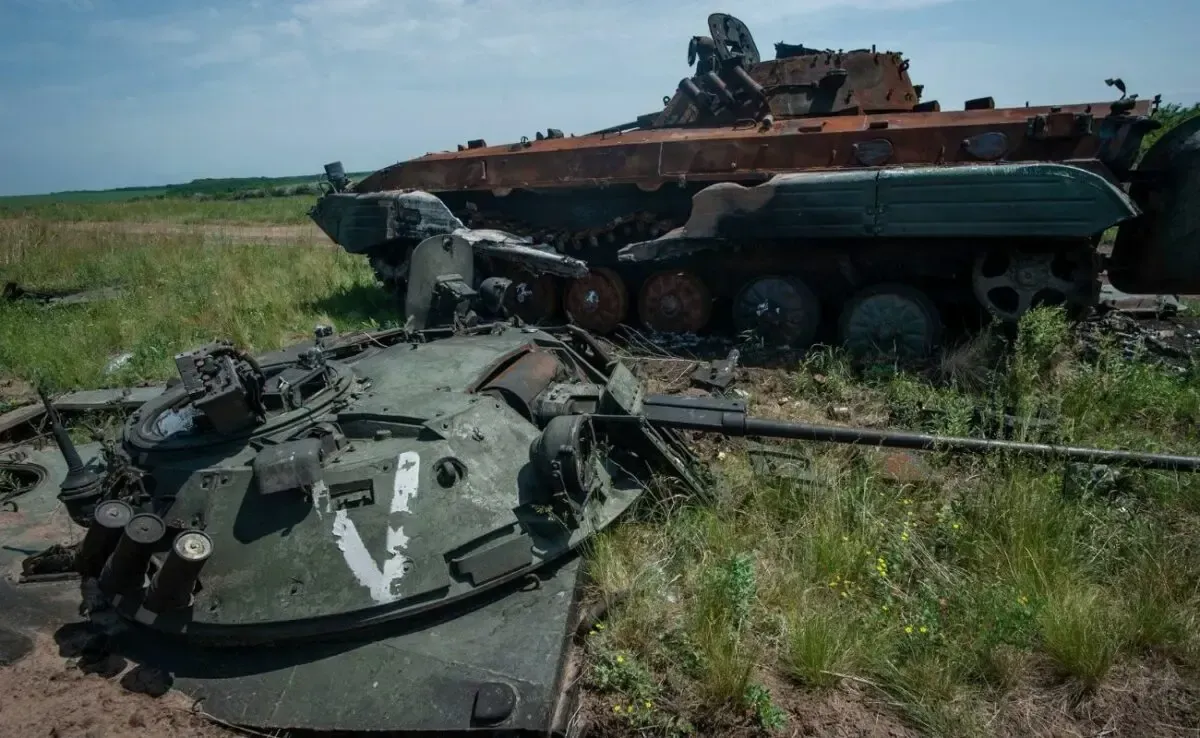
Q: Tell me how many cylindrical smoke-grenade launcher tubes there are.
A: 6